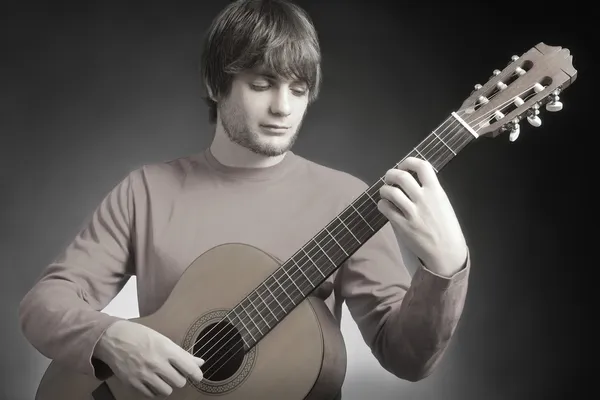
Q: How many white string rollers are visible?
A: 6